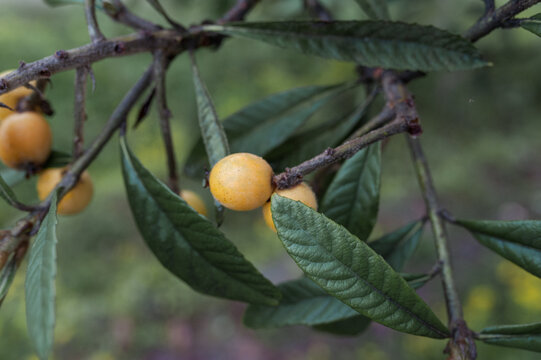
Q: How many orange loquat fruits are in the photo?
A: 6